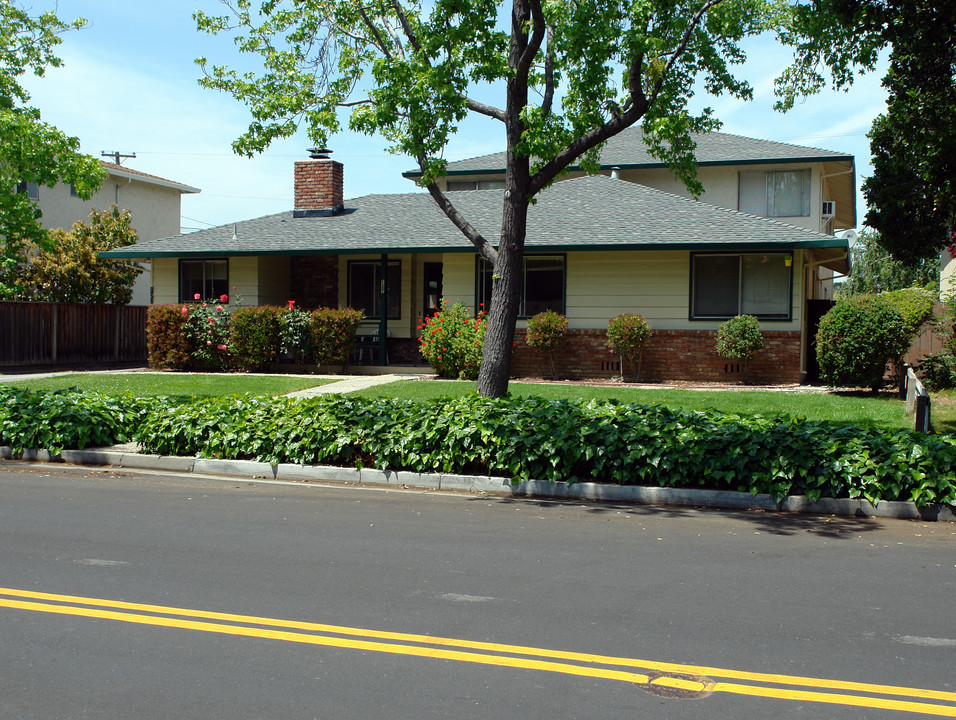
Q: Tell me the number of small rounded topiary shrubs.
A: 3